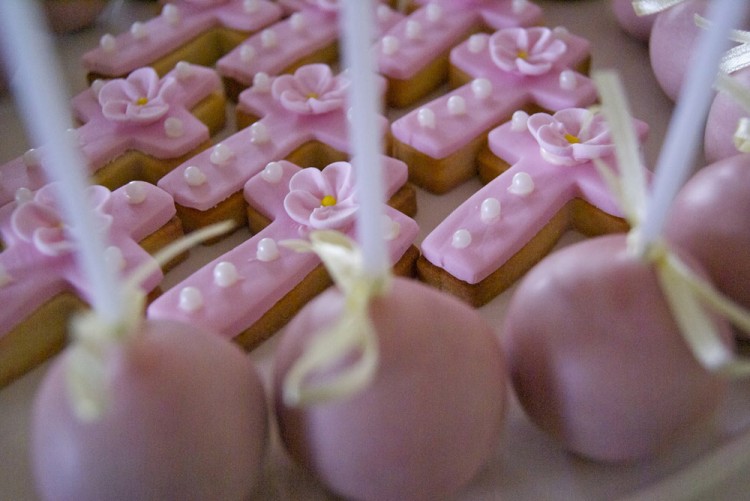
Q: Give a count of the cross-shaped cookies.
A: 9